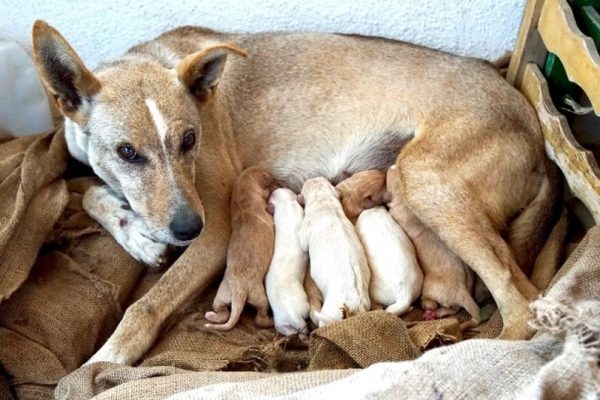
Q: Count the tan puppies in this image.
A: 3